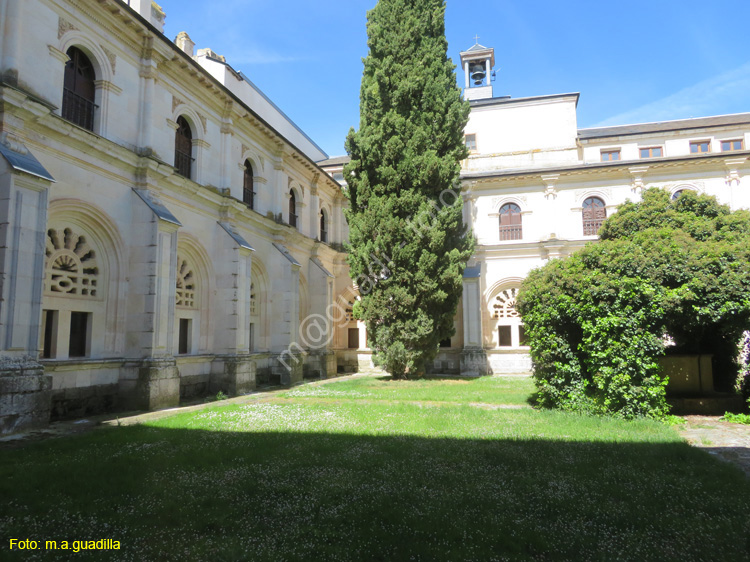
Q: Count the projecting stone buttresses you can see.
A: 6